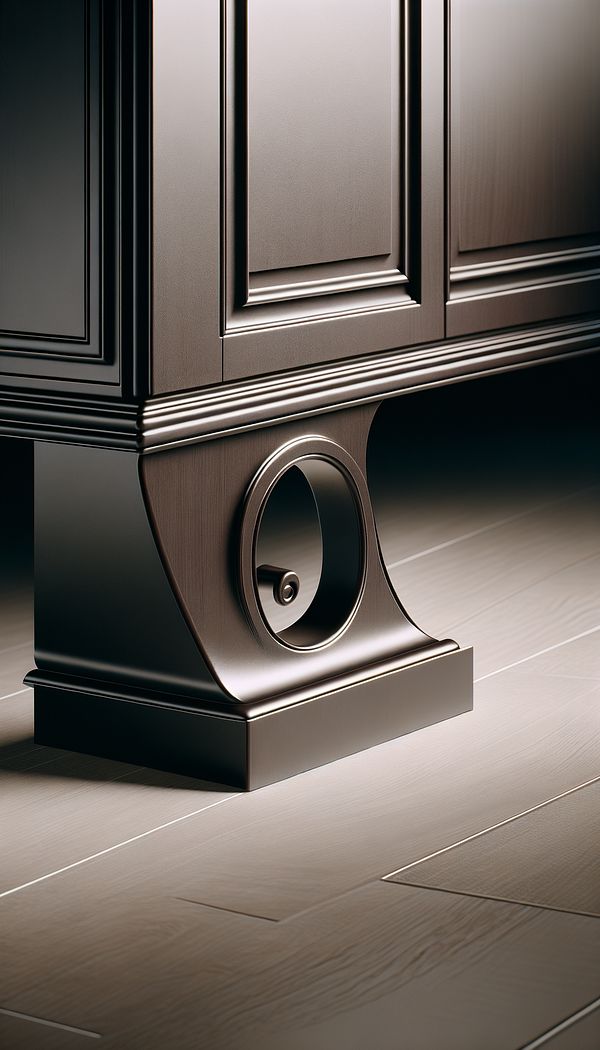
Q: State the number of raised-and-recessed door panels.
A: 3